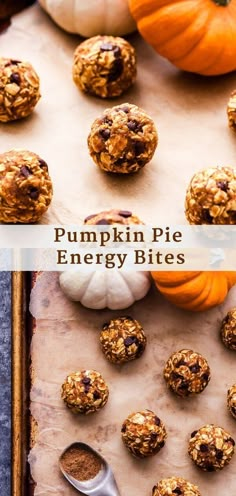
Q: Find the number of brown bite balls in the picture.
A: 15